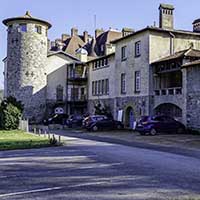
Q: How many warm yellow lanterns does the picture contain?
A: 0